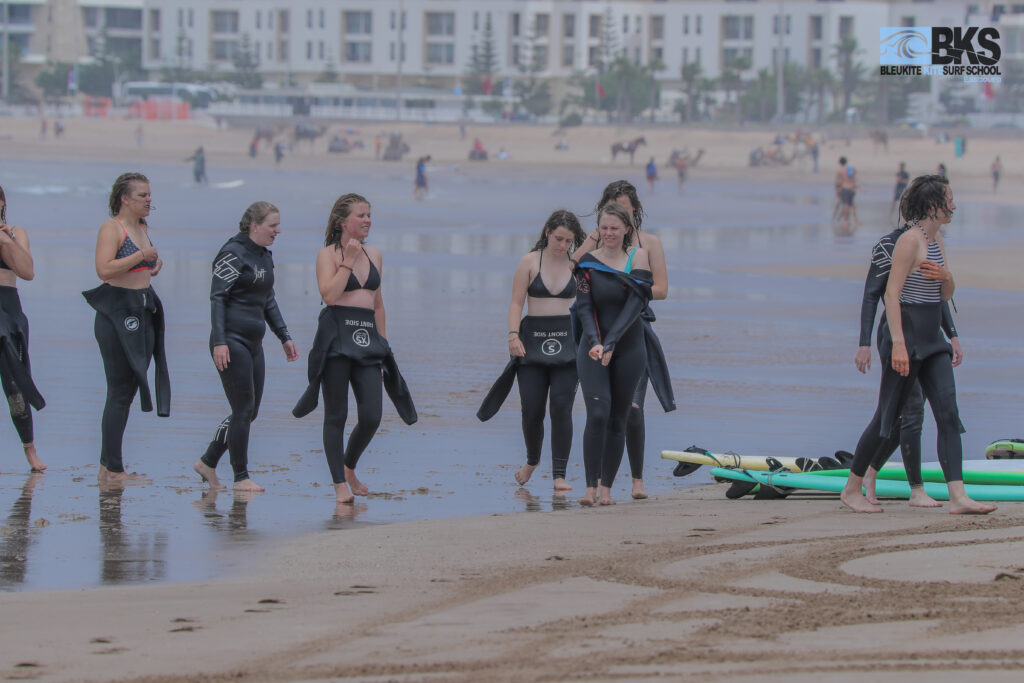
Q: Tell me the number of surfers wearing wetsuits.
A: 9